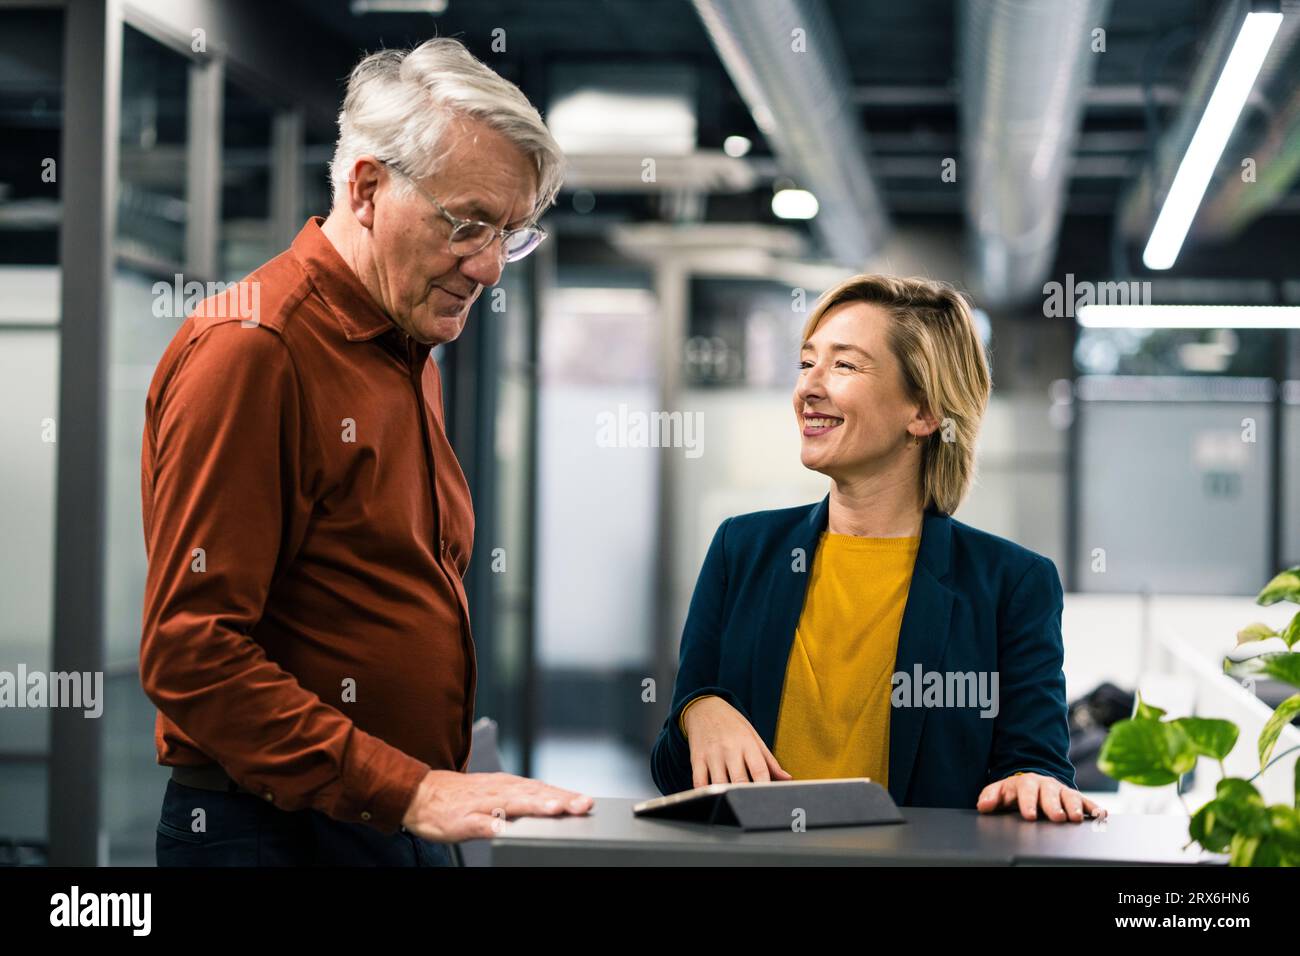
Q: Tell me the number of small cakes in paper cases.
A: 0